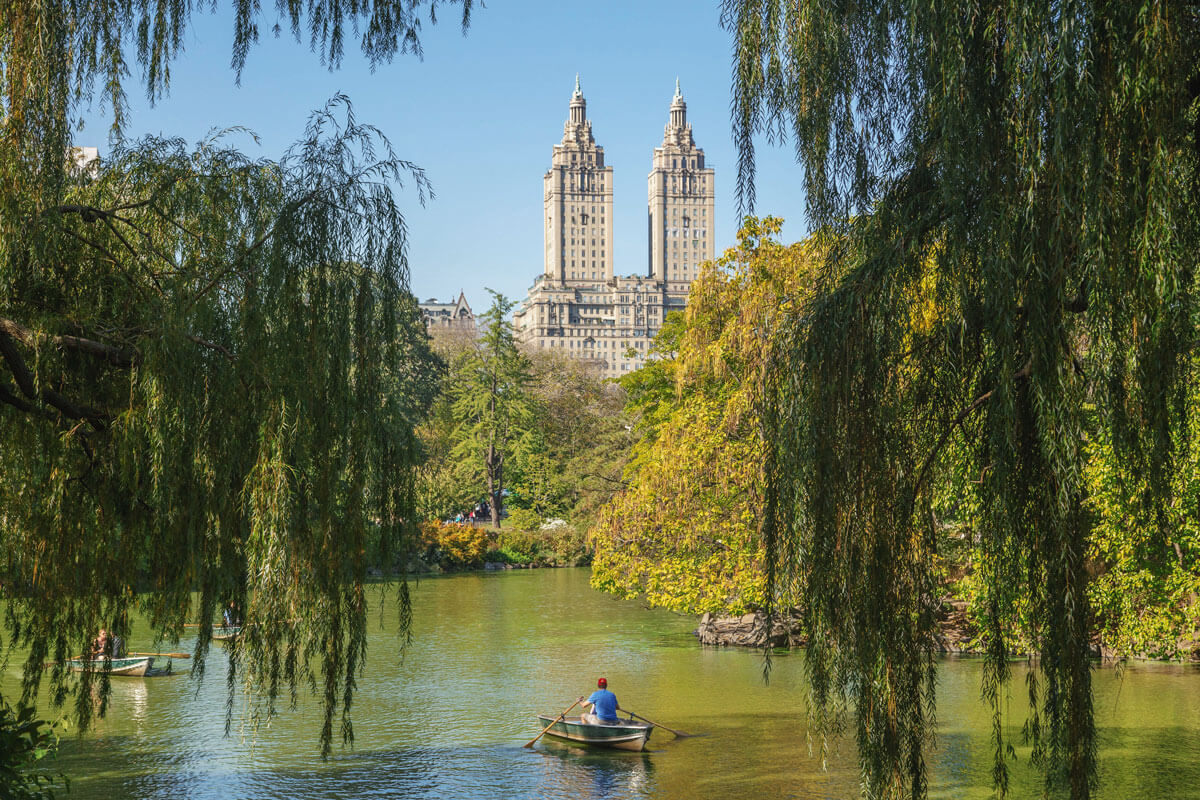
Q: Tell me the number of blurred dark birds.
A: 0